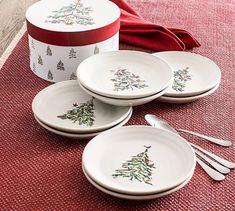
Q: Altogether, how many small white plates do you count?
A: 8